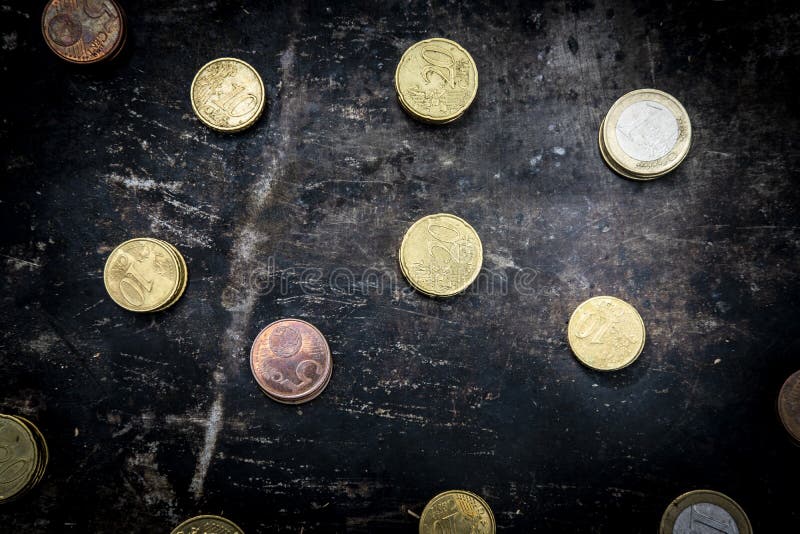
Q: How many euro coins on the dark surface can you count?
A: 13